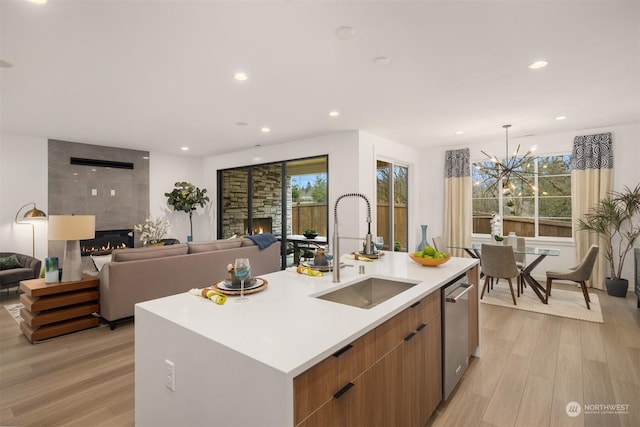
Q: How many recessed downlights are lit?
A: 8